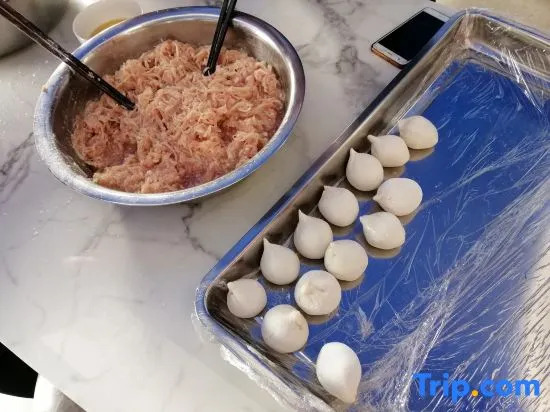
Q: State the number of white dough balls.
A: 13